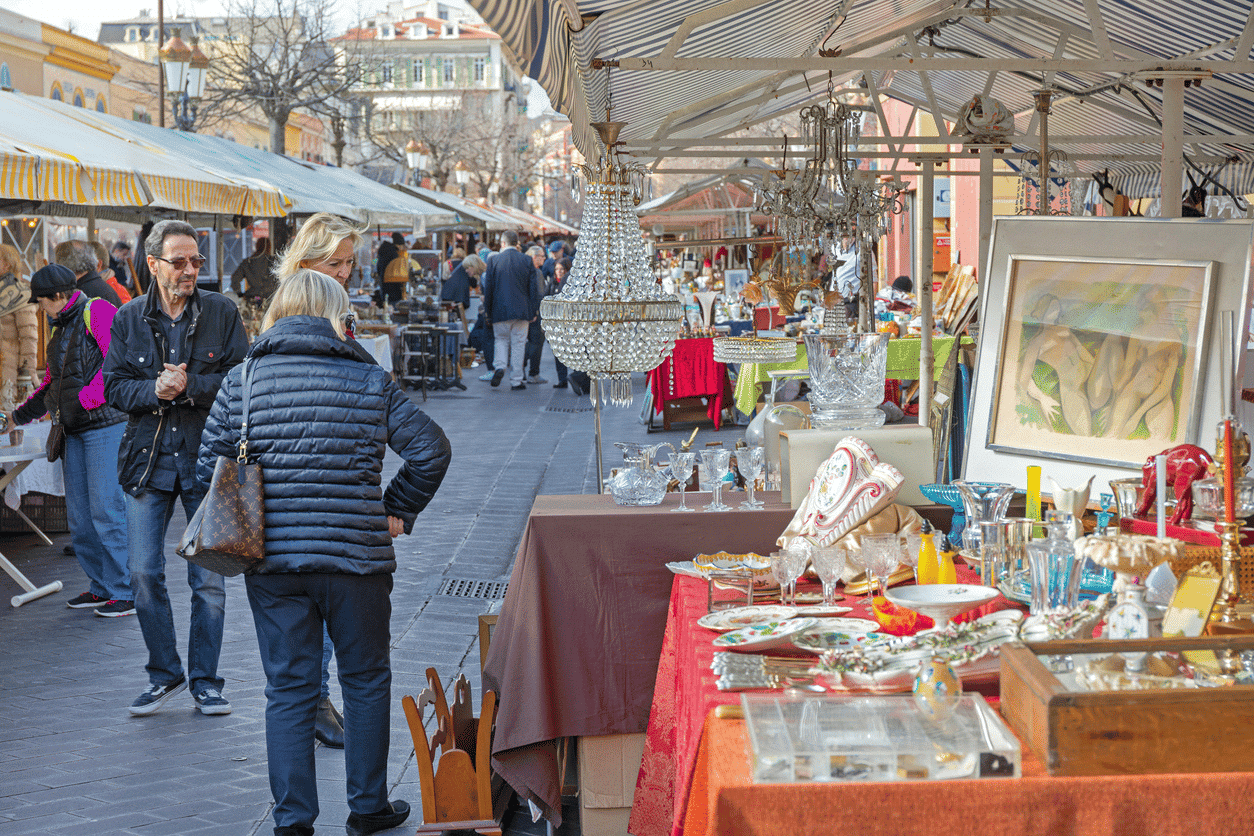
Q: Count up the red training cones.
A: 0